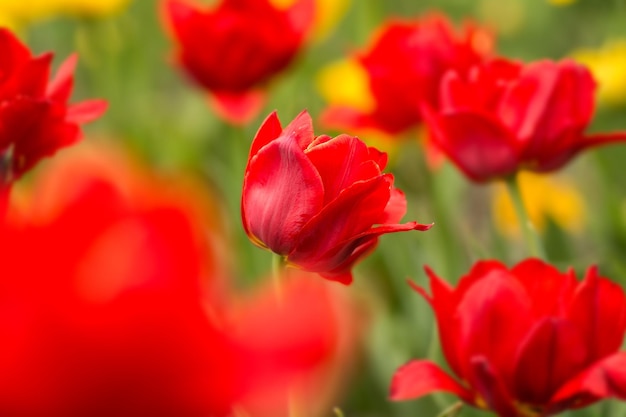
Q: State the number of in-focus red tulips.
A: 1